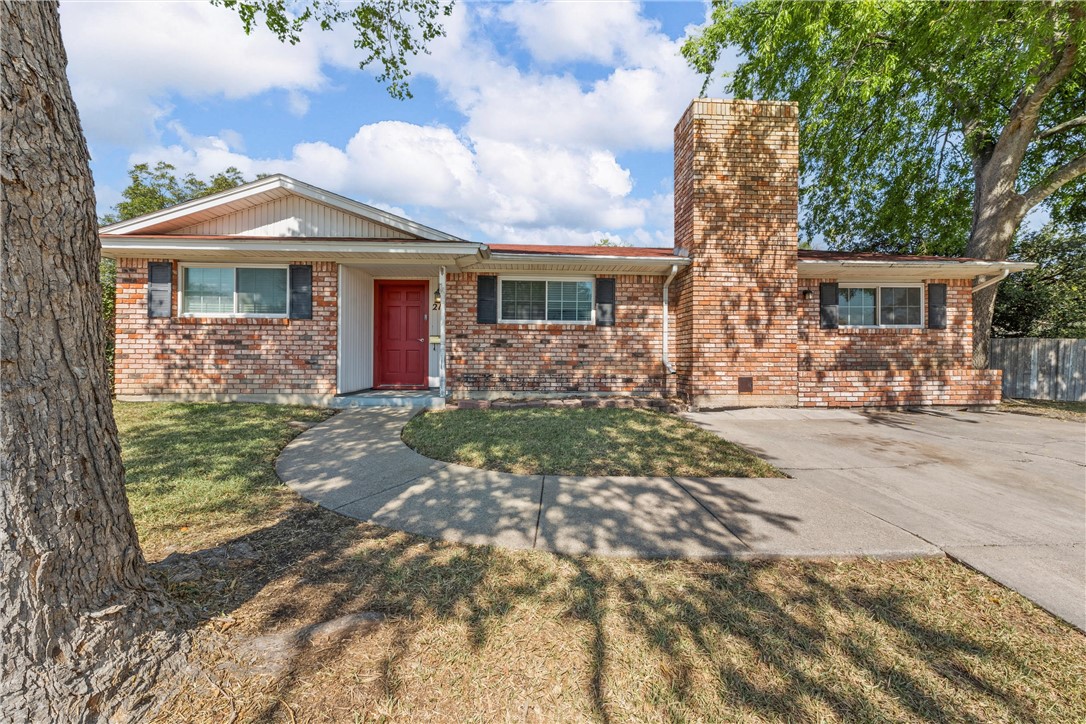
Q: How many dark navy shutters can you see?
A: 6